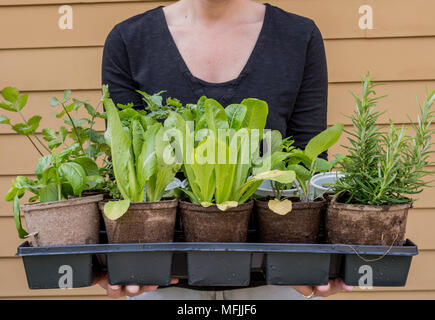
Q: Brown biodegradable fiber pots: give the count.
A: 5